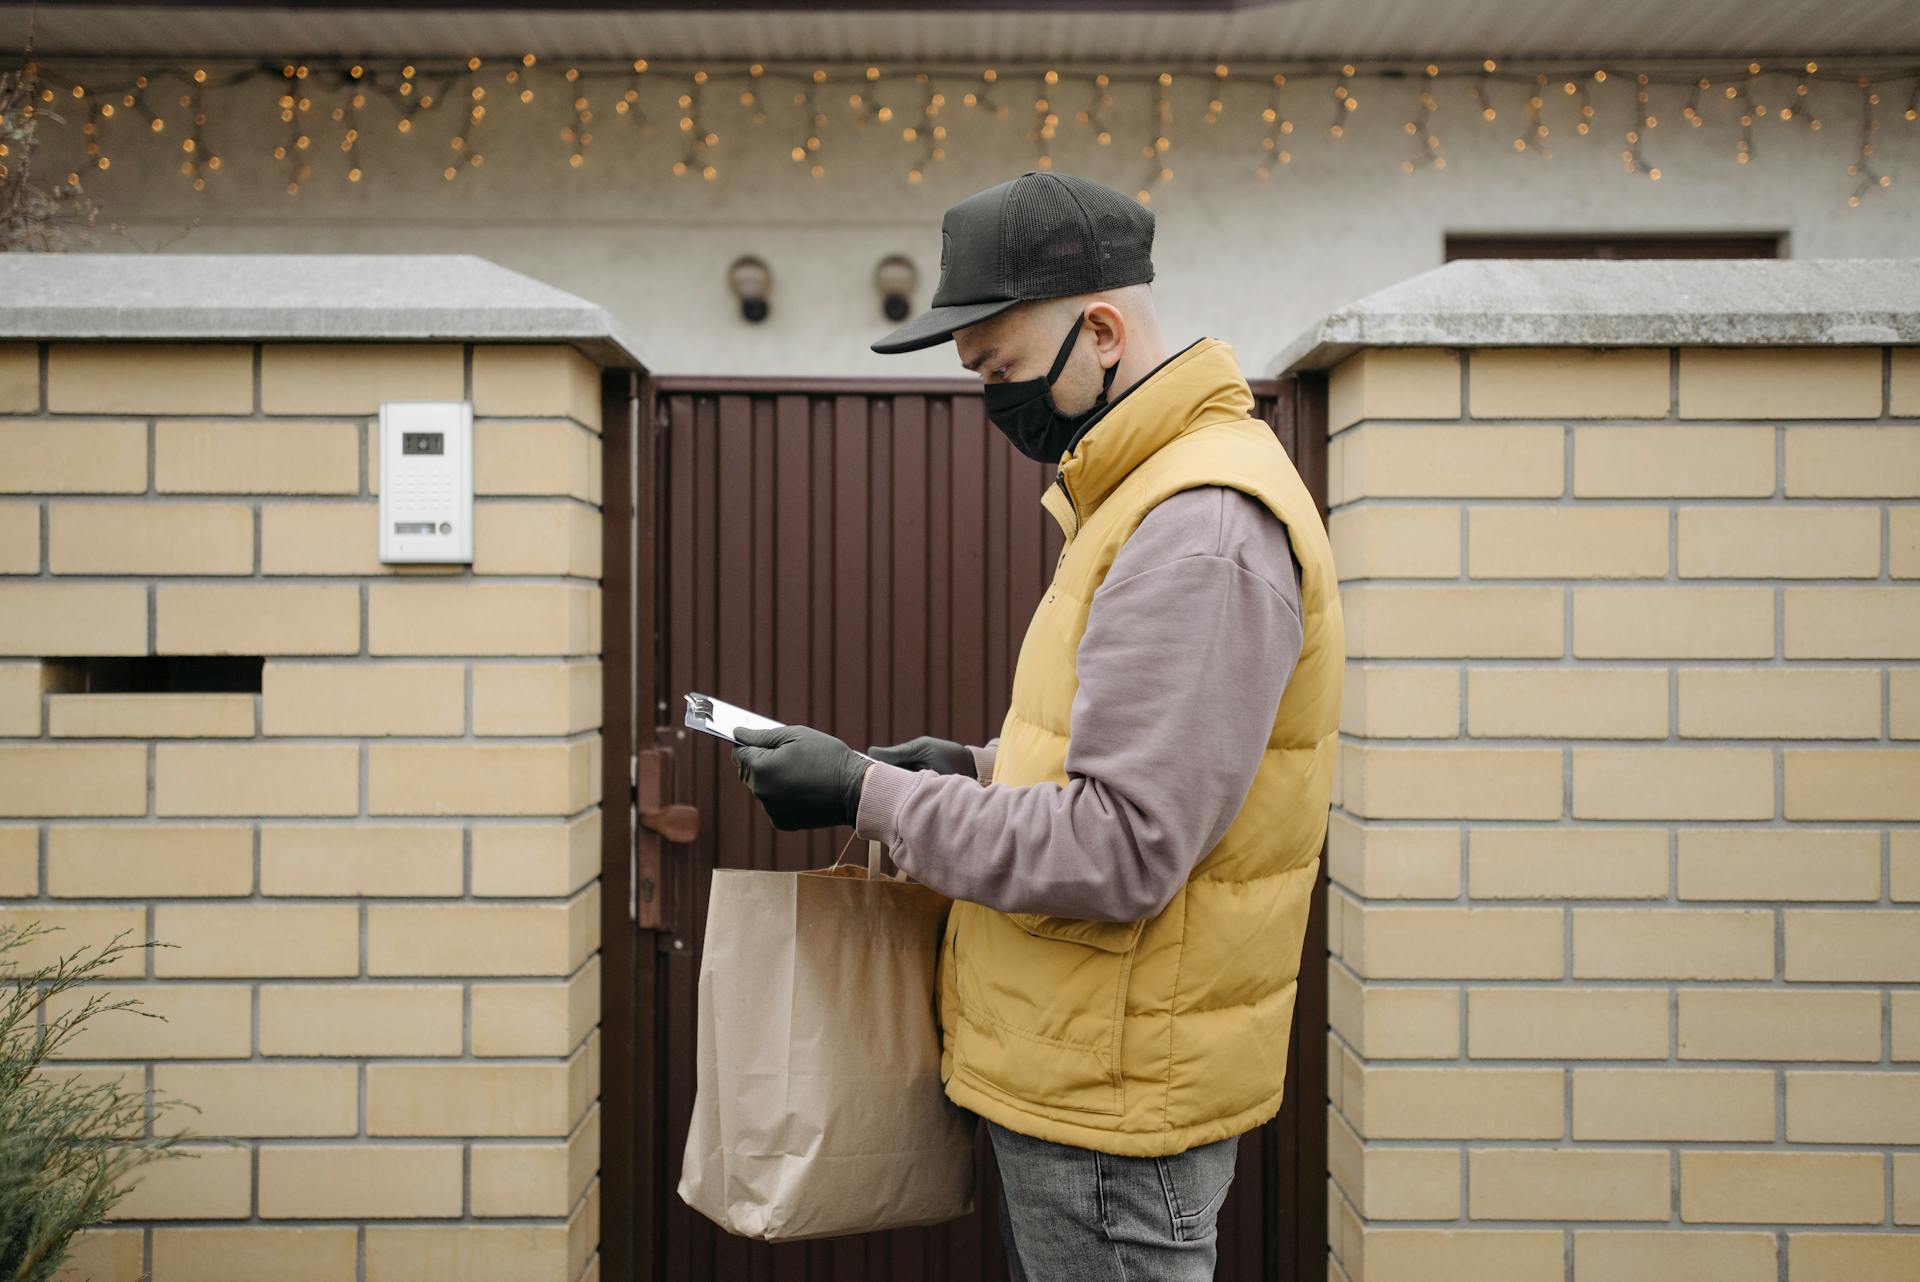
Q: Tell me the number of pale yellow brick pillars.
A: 2